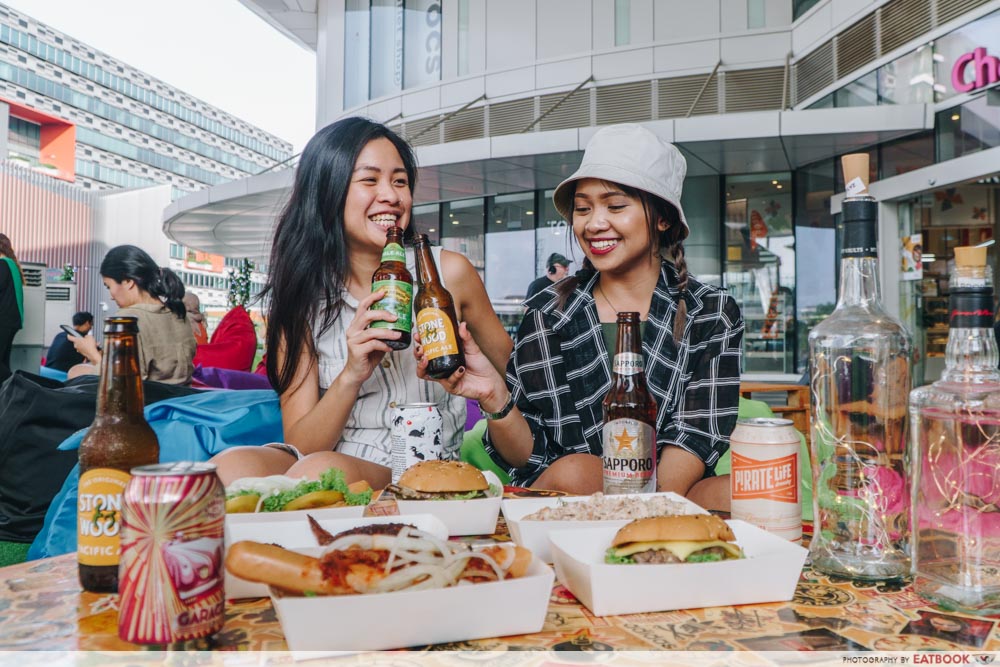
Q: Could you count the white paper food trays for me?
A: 6